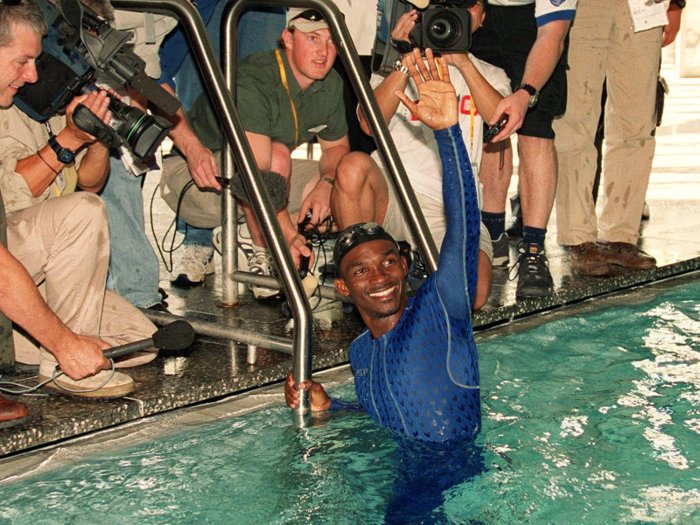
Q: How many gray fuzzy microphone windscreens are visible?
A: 1